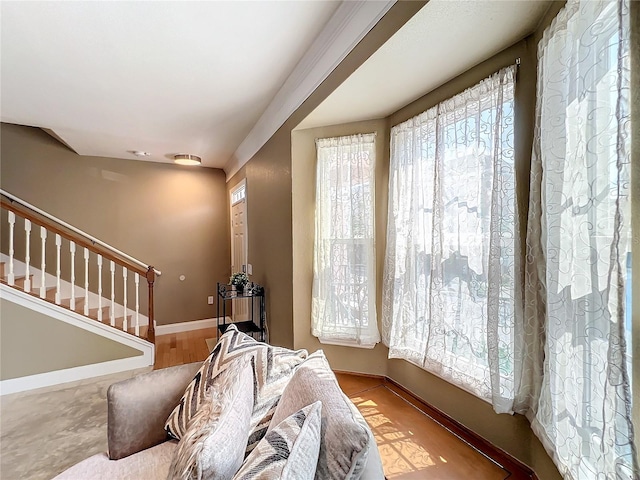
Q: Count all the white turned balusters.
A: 10